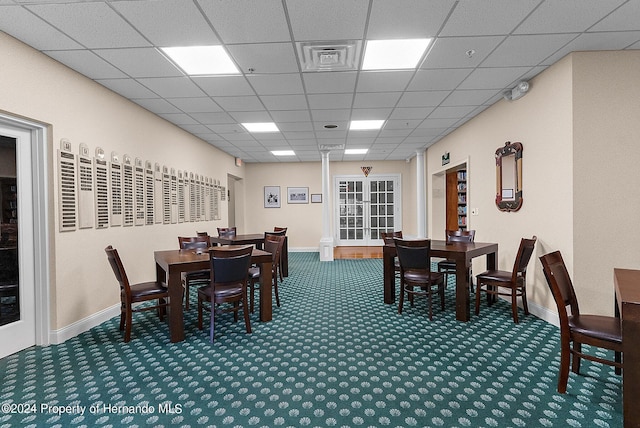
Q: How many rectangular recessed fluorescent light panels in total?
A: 6